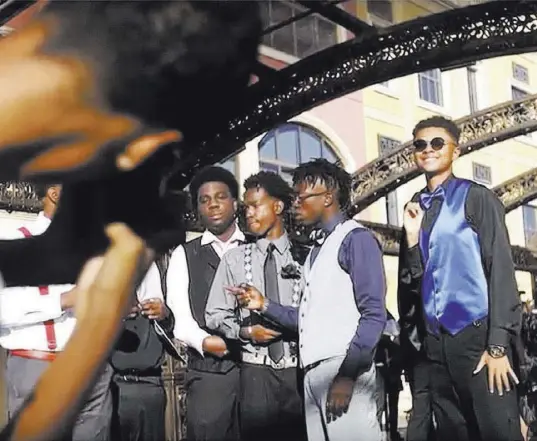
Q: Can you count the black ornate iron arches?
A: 3